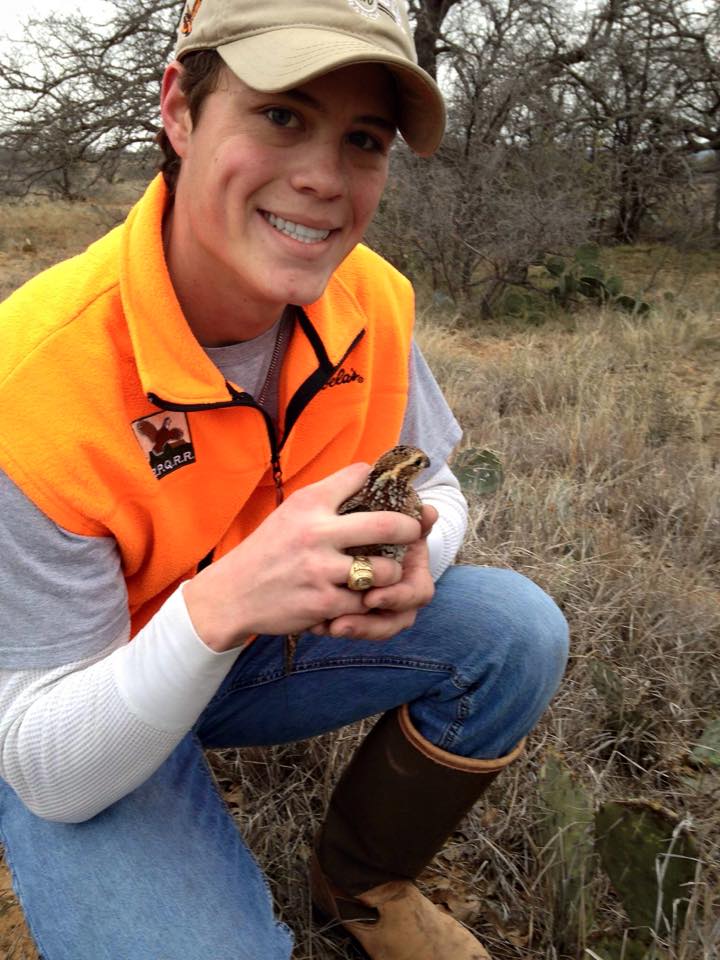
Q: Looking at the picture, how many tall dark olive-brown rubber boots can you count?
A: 1